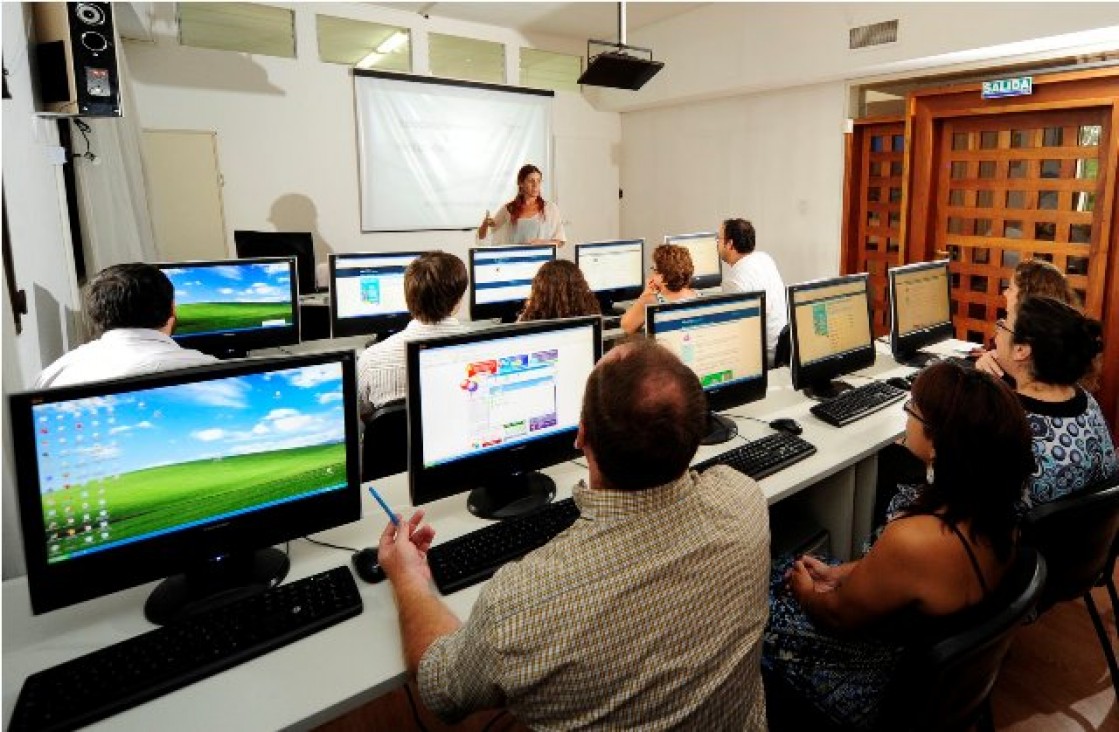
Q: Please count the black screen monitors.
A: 1